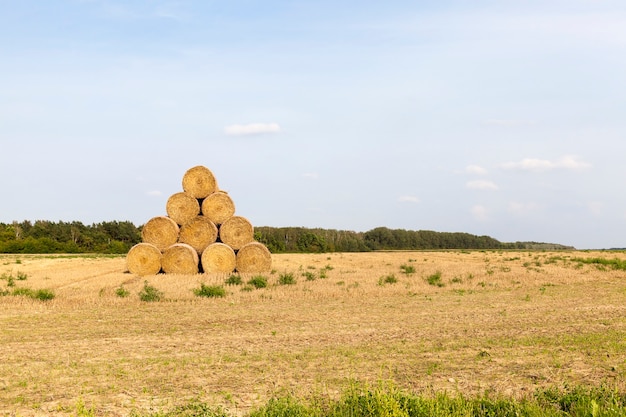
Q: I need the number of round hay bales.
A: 10